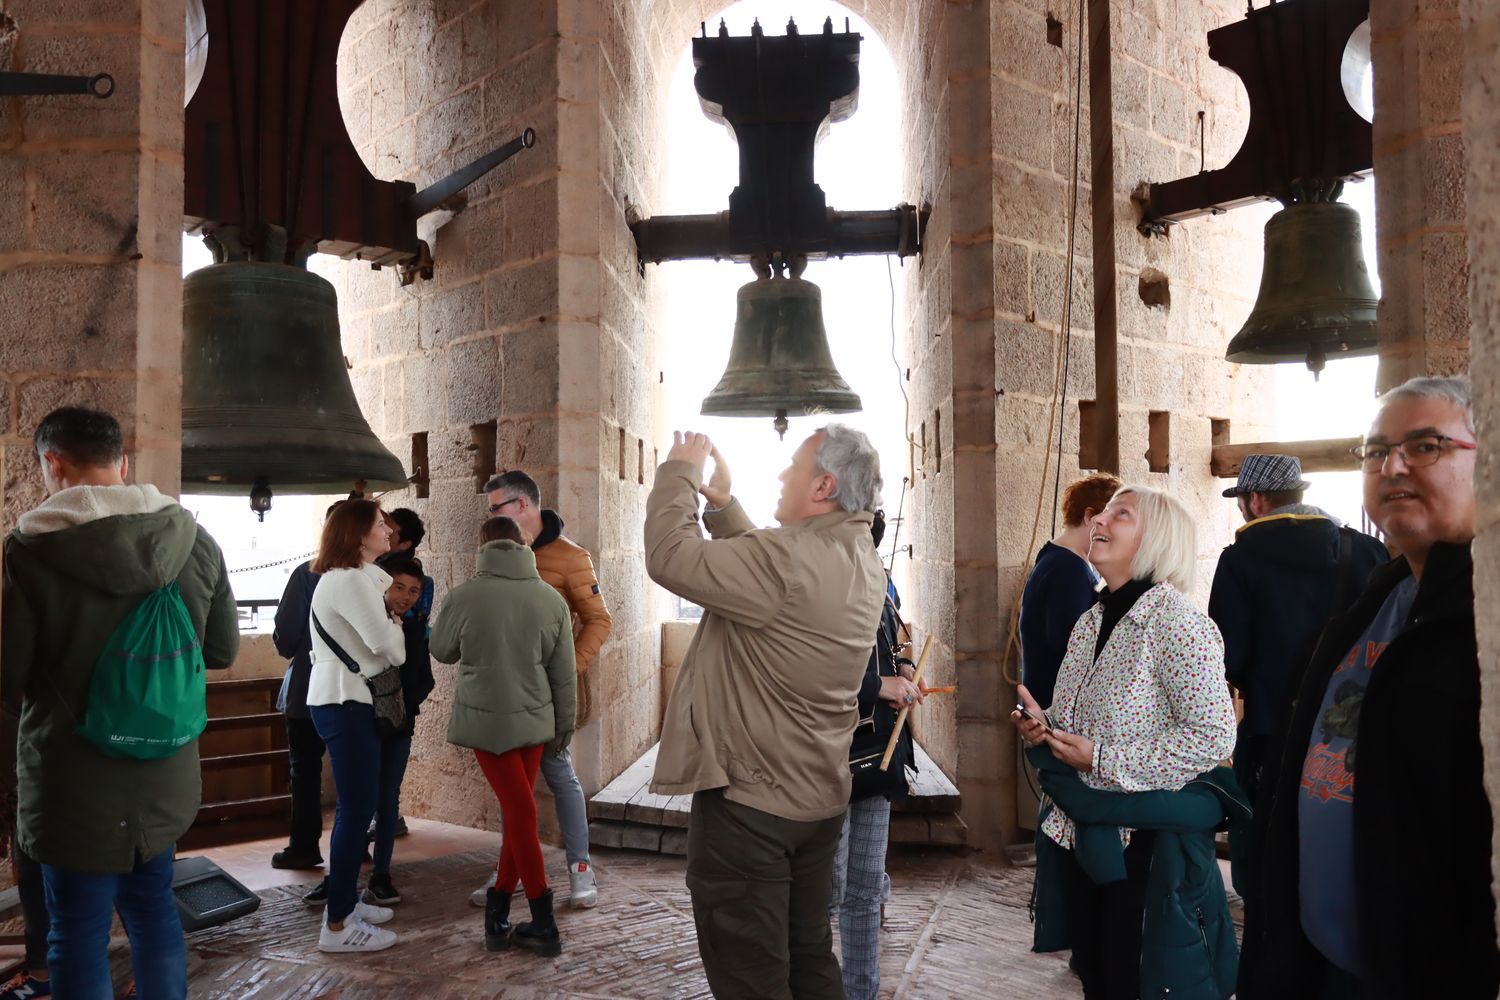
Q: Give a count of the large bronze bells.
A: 3